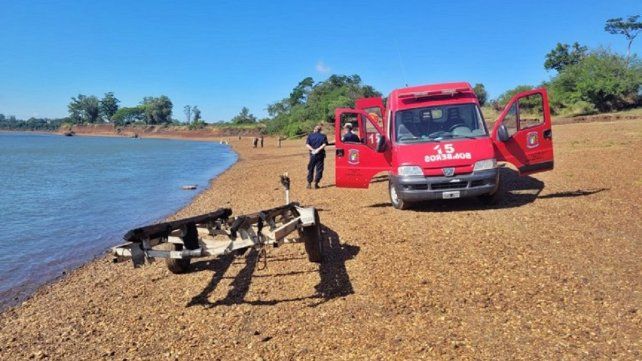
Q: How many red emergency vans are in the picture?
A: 1